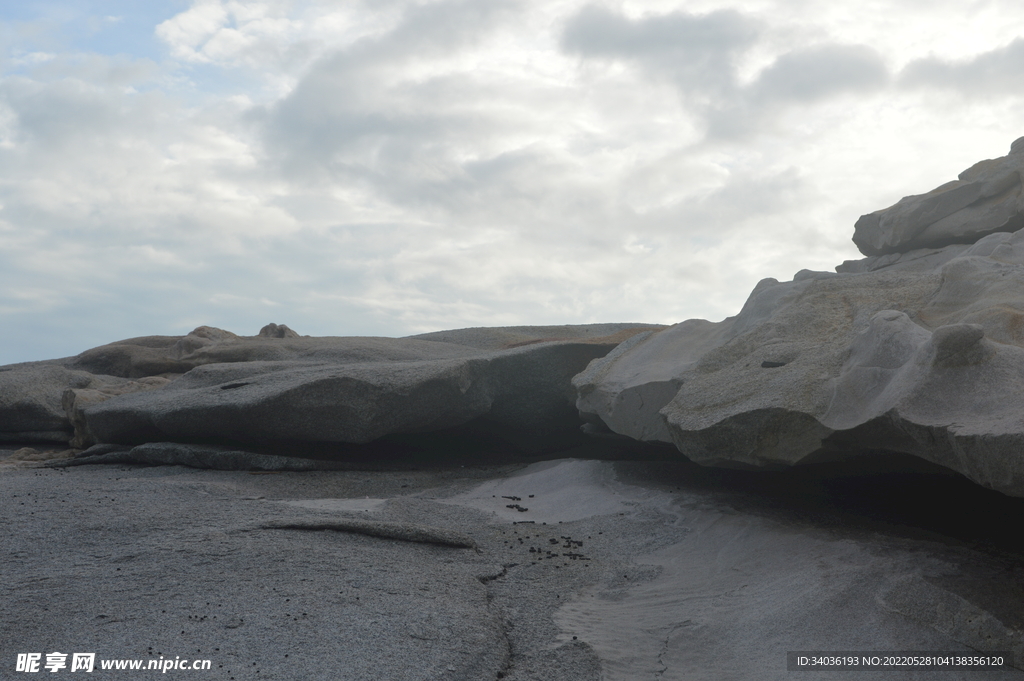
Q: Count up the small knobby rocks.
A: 2